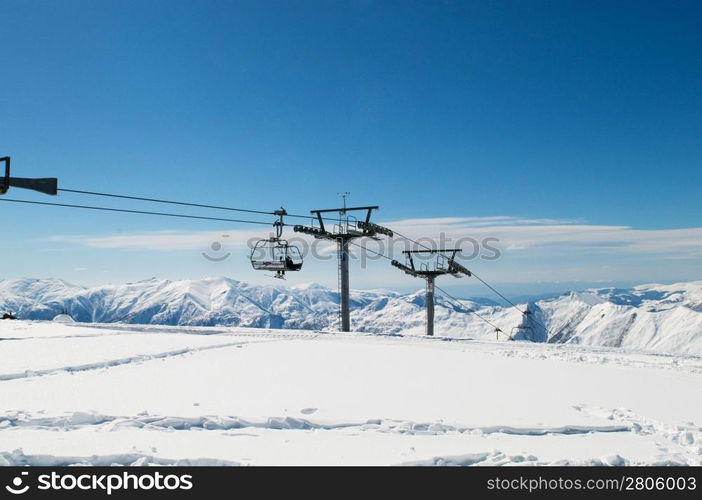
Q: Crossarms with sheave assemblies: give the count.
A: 2